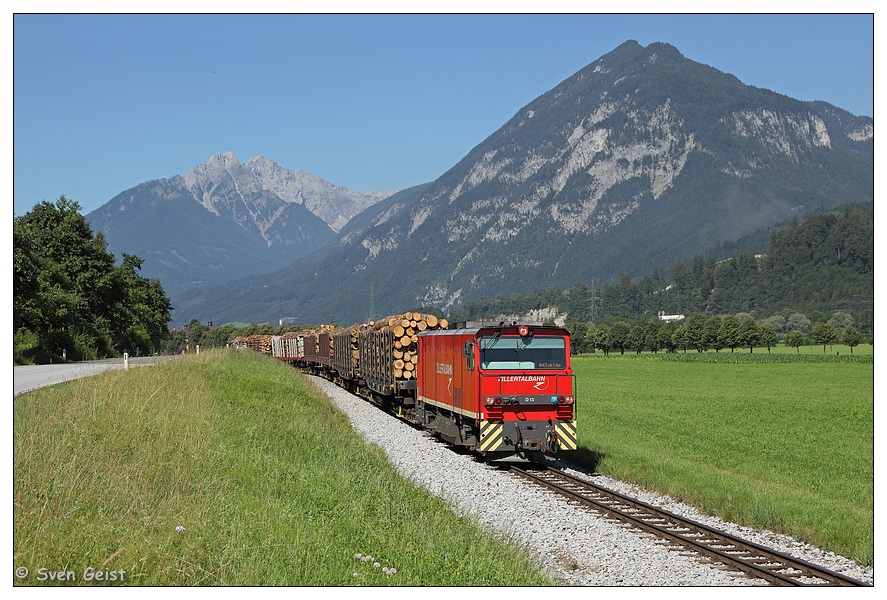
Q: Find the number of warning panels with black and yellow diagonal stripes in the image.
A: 2